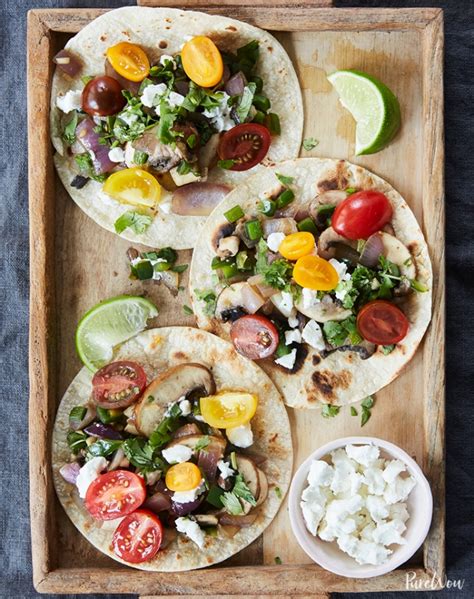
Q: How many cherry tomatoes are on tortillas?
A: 15